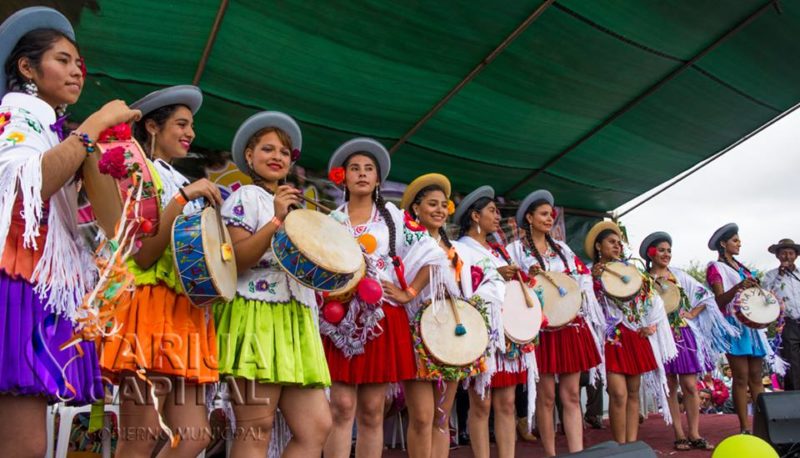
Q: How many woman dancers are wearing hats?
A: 10